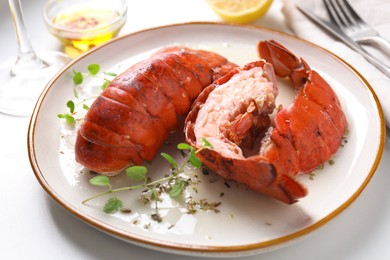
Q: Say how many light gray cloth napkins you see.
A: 1